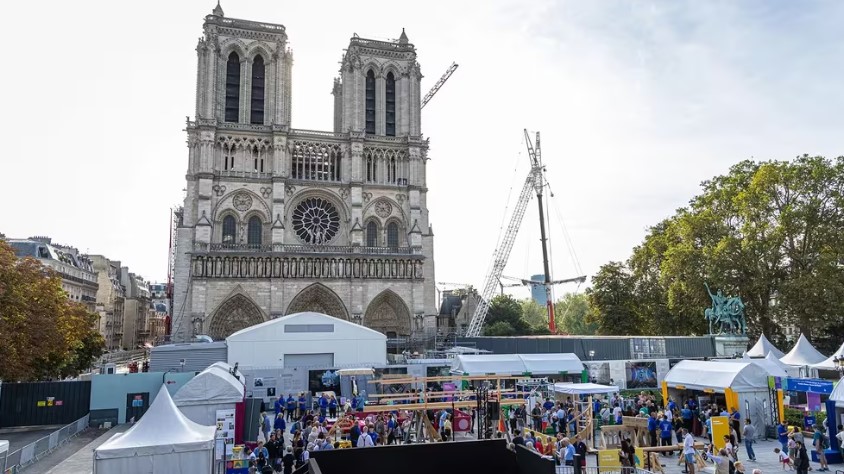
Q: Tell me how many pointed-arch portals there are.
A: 3